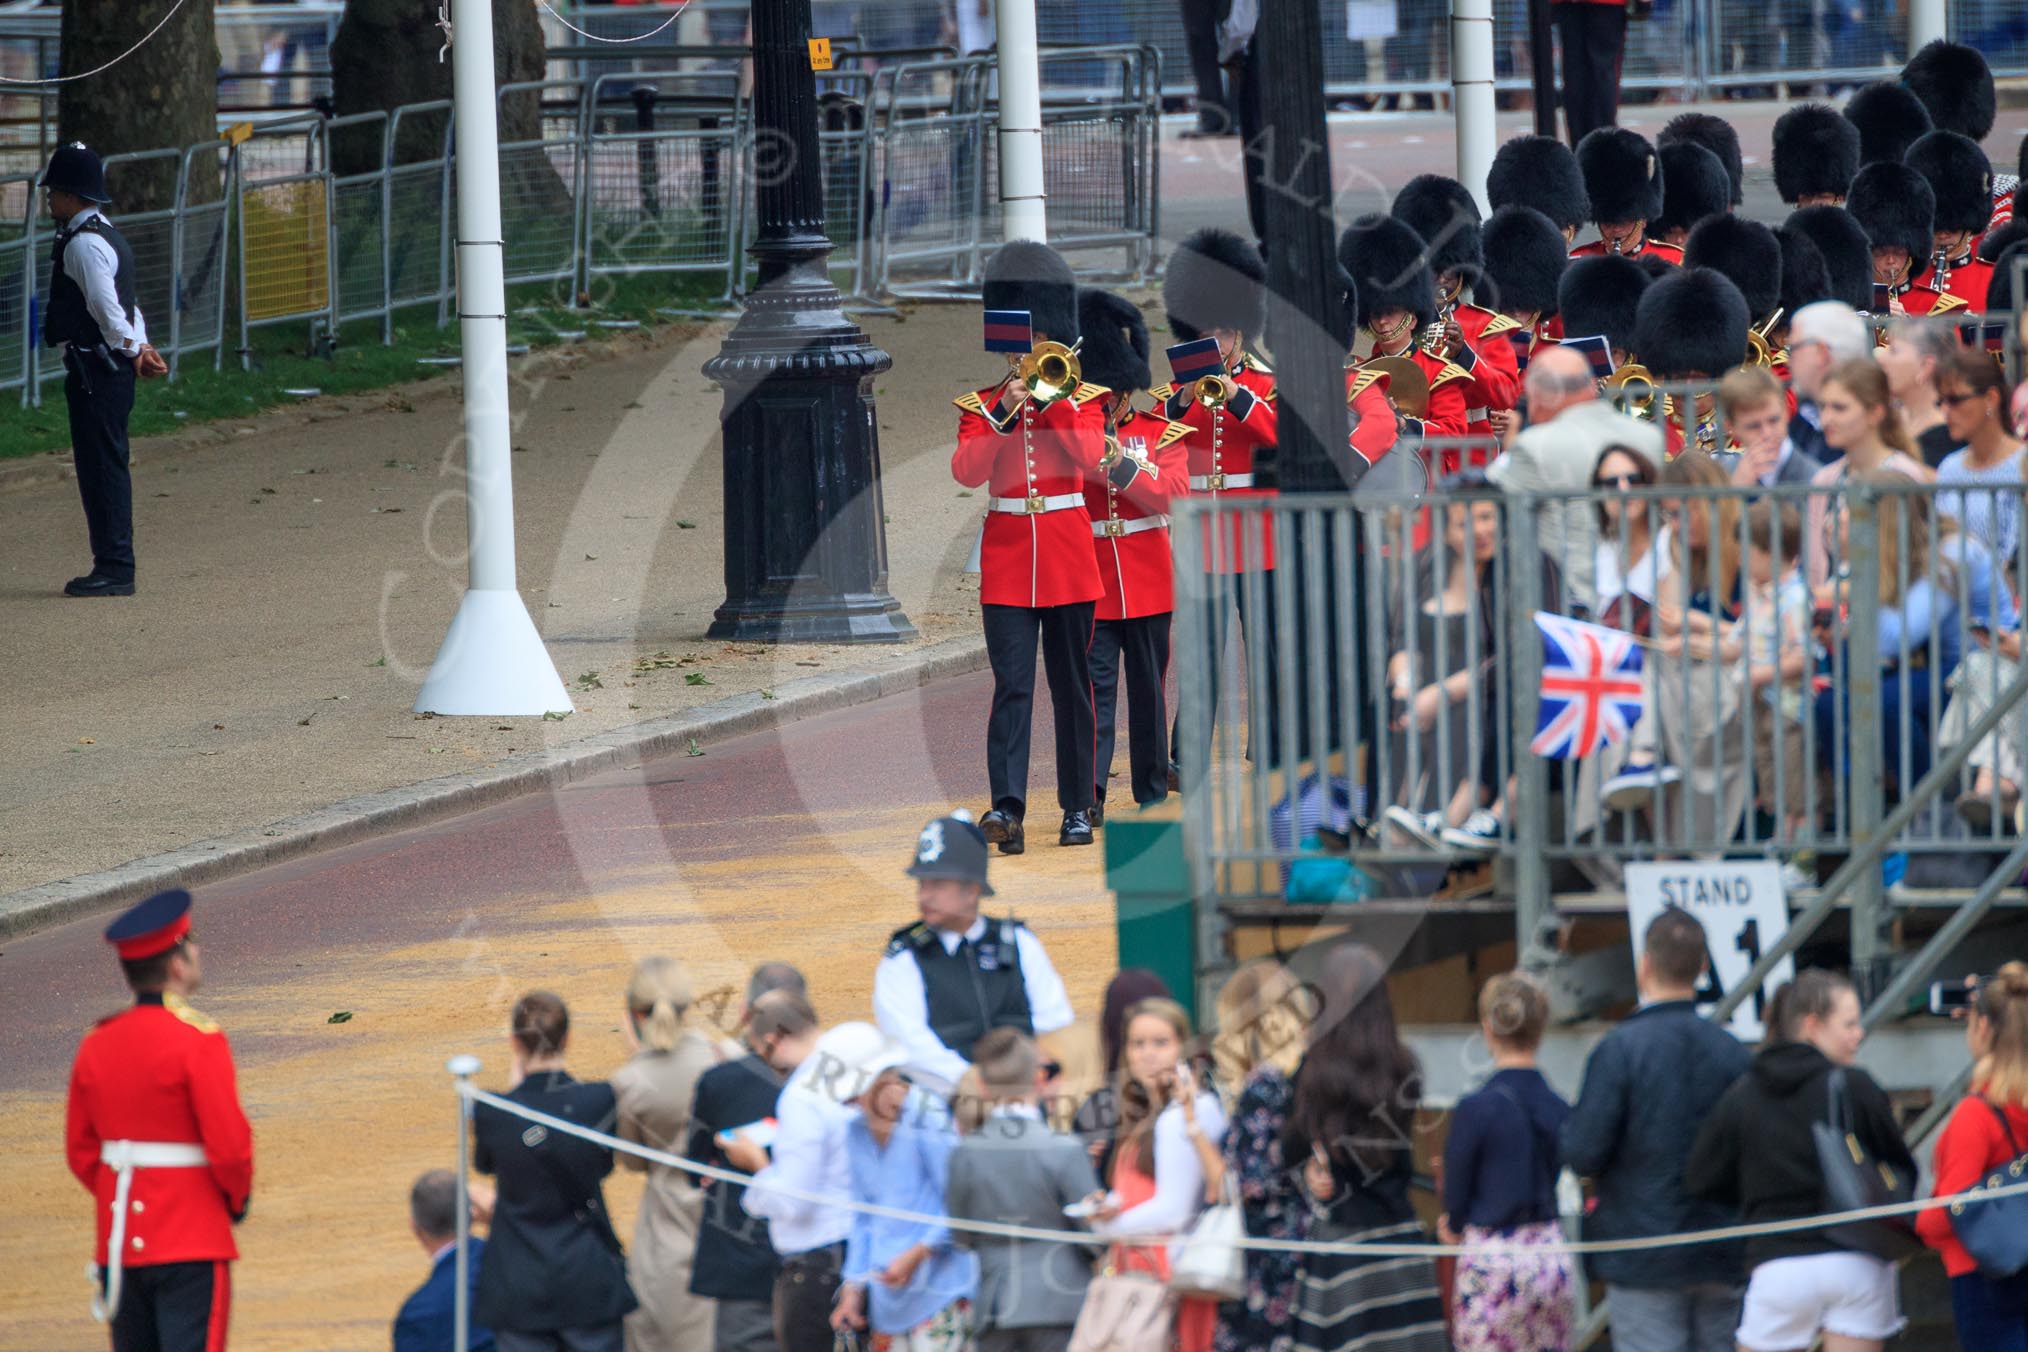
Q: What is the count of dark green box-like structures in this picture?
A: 1